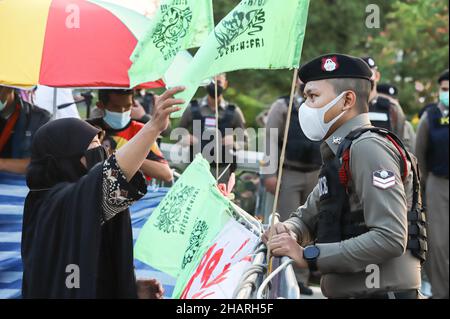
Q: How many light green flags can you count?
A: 4